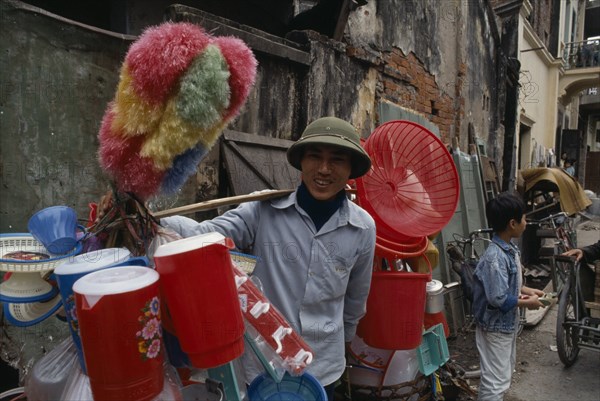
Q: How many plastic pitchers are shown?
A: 3